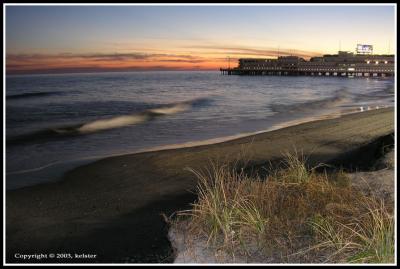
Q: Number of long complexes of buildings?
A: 1